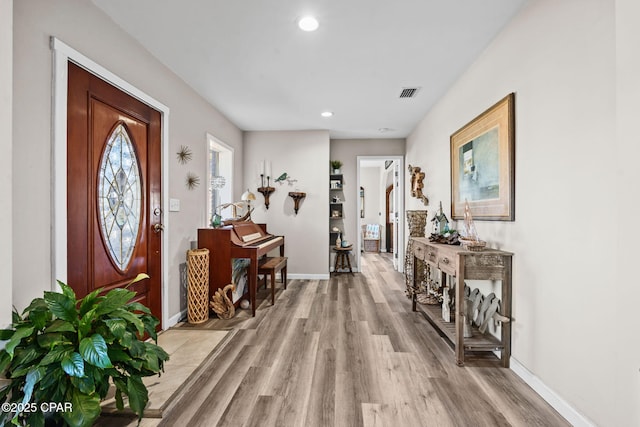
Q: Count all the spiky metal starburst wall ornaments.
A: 2